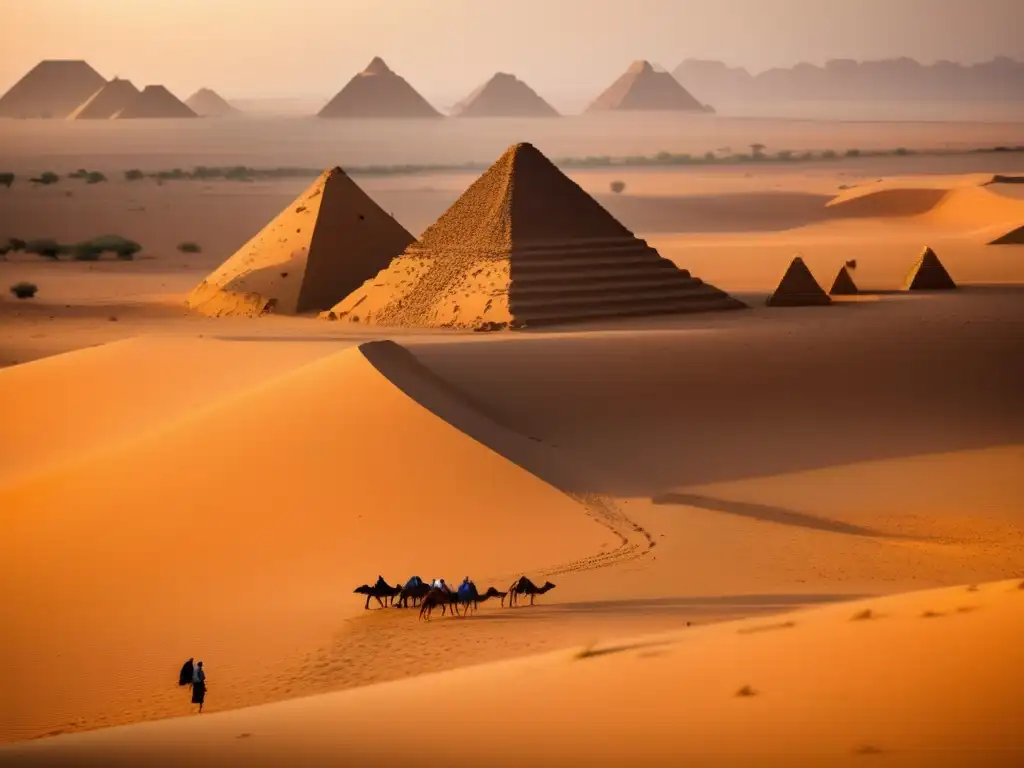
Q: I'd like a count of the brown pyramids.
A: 12